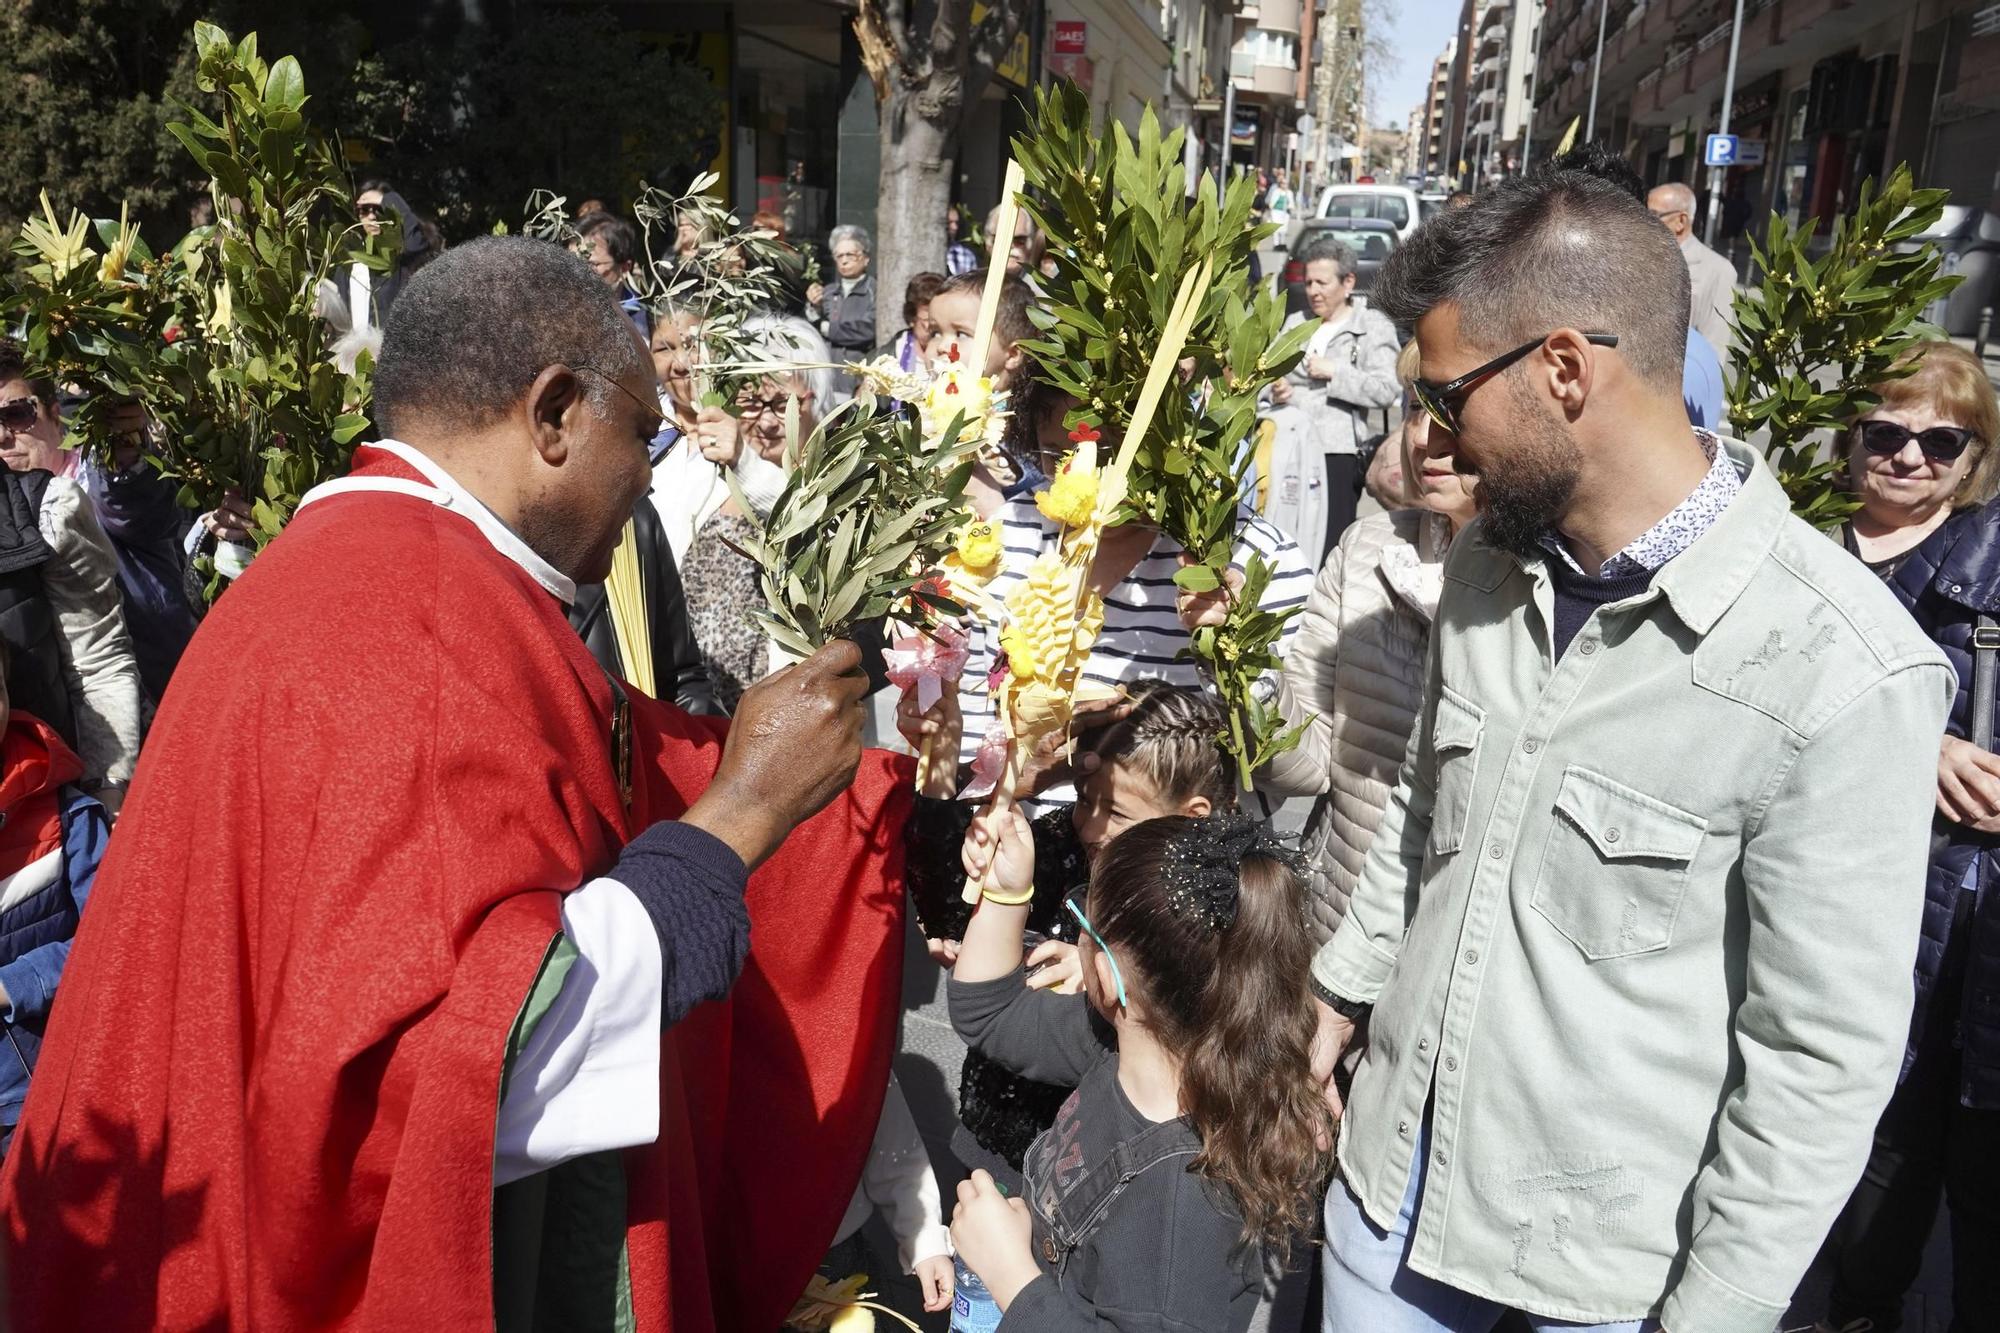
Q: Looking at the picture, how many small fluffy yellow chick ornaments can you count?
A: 4